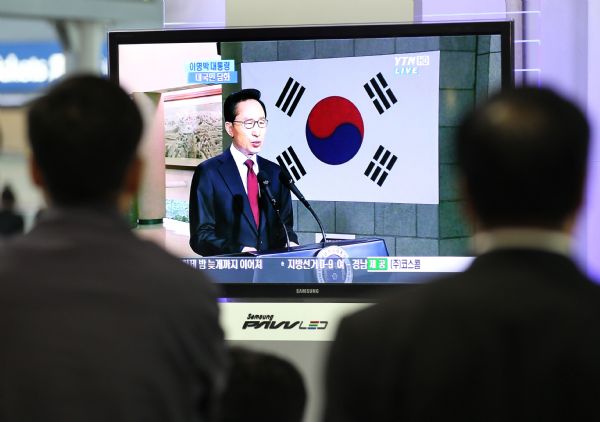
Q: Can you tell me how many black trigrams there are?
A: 4